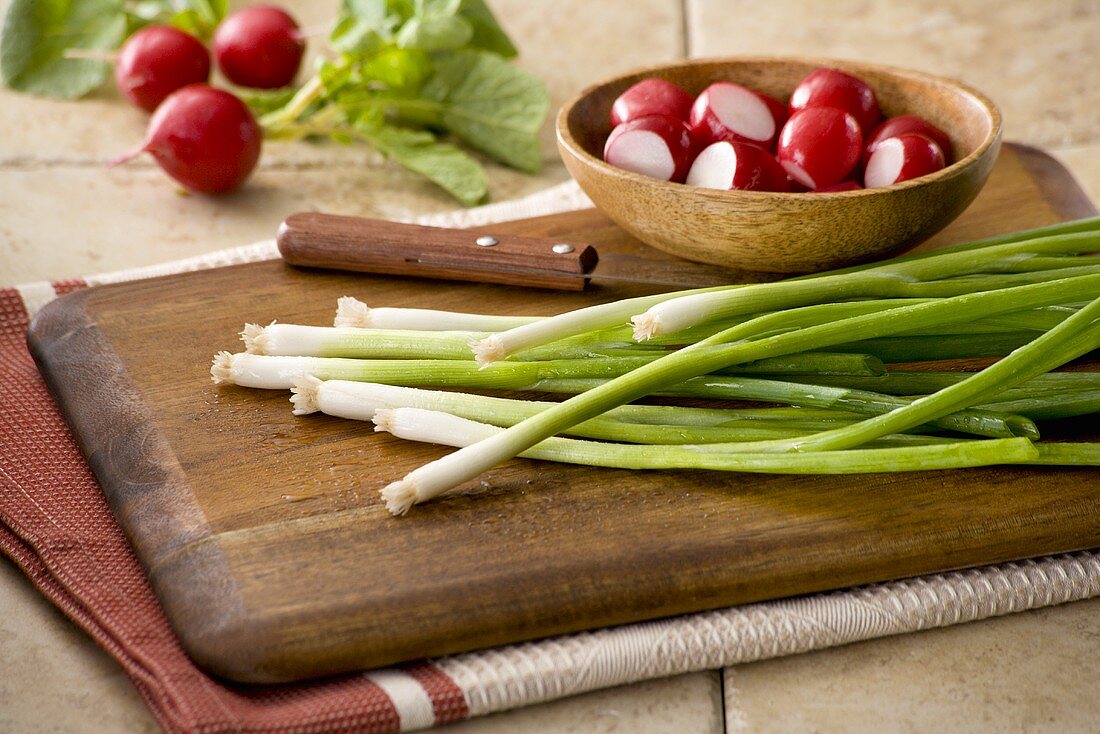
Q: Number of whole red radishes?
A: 3